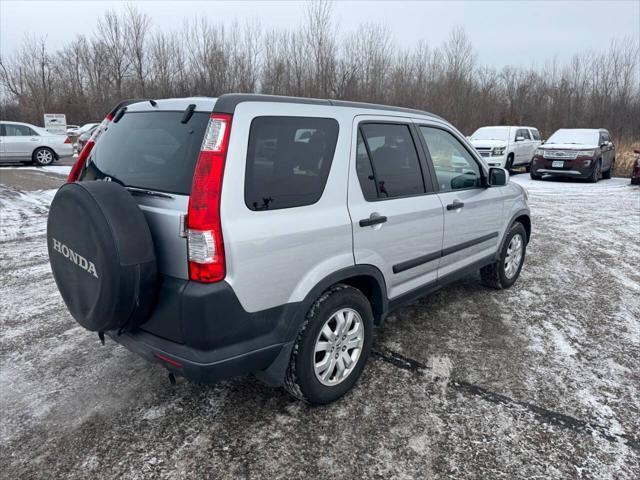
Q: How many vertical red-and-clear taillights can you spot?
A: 2